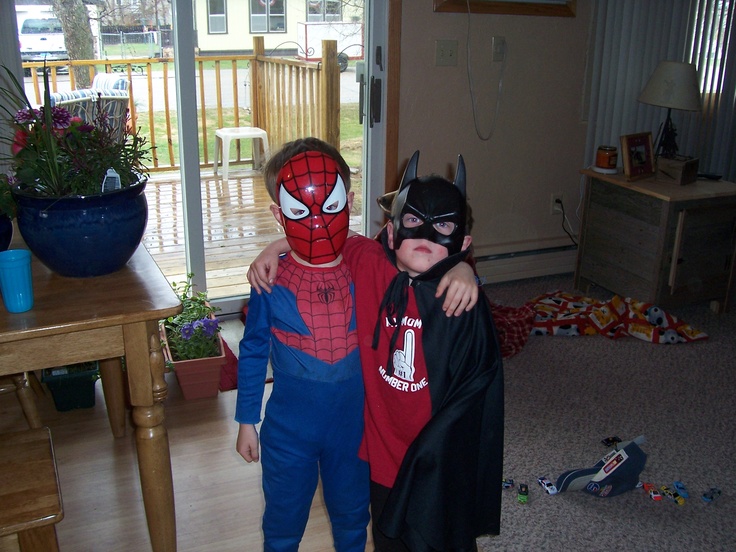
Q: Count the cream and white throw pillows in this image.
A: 0